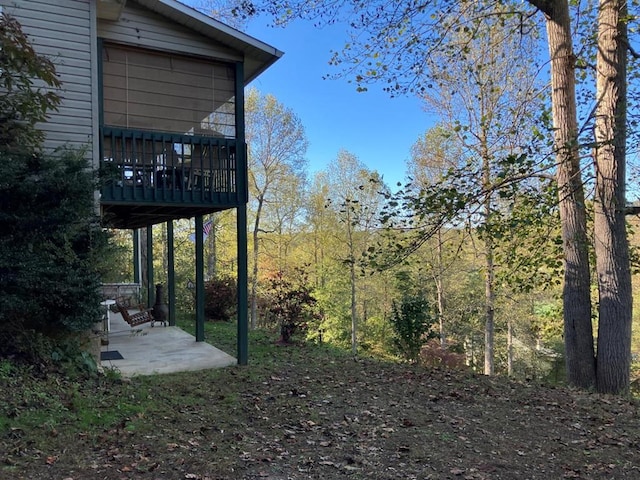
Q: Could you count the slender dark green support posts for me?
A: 5